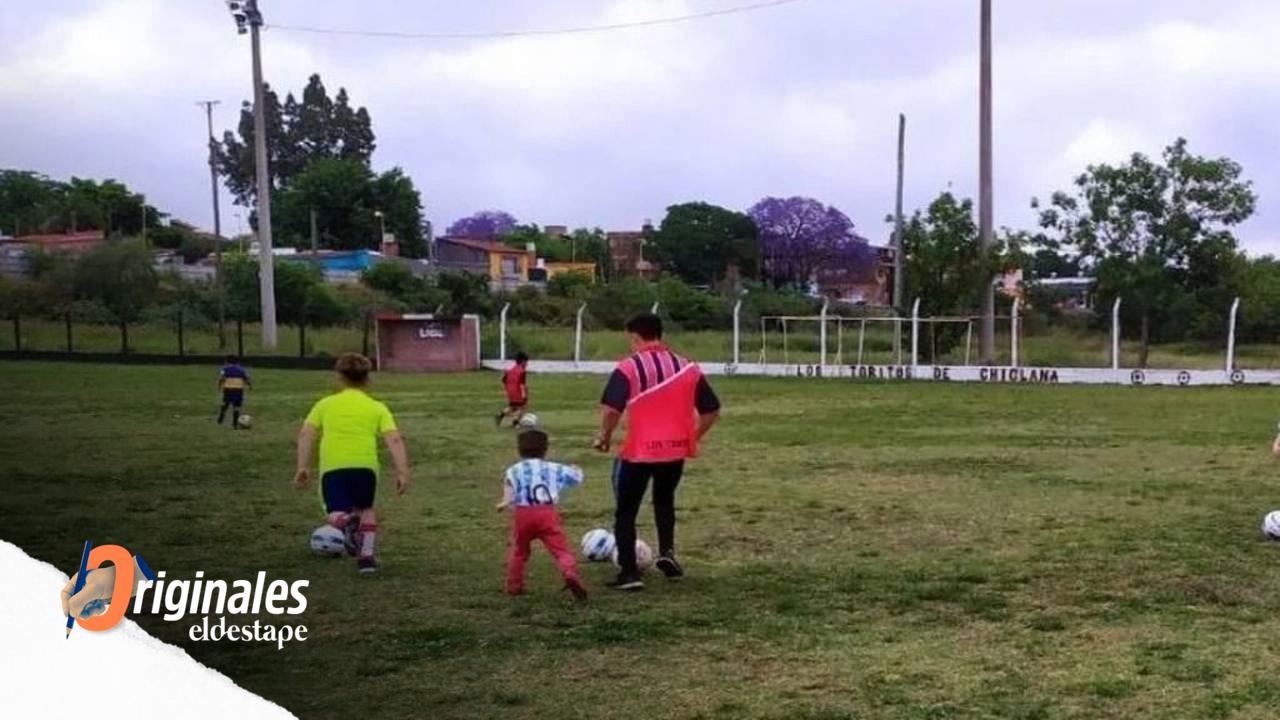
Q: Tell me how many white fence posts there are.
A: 9